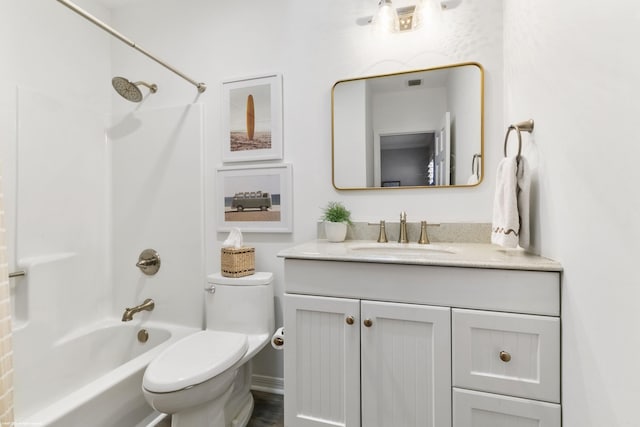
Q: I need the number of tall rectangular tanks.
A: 1